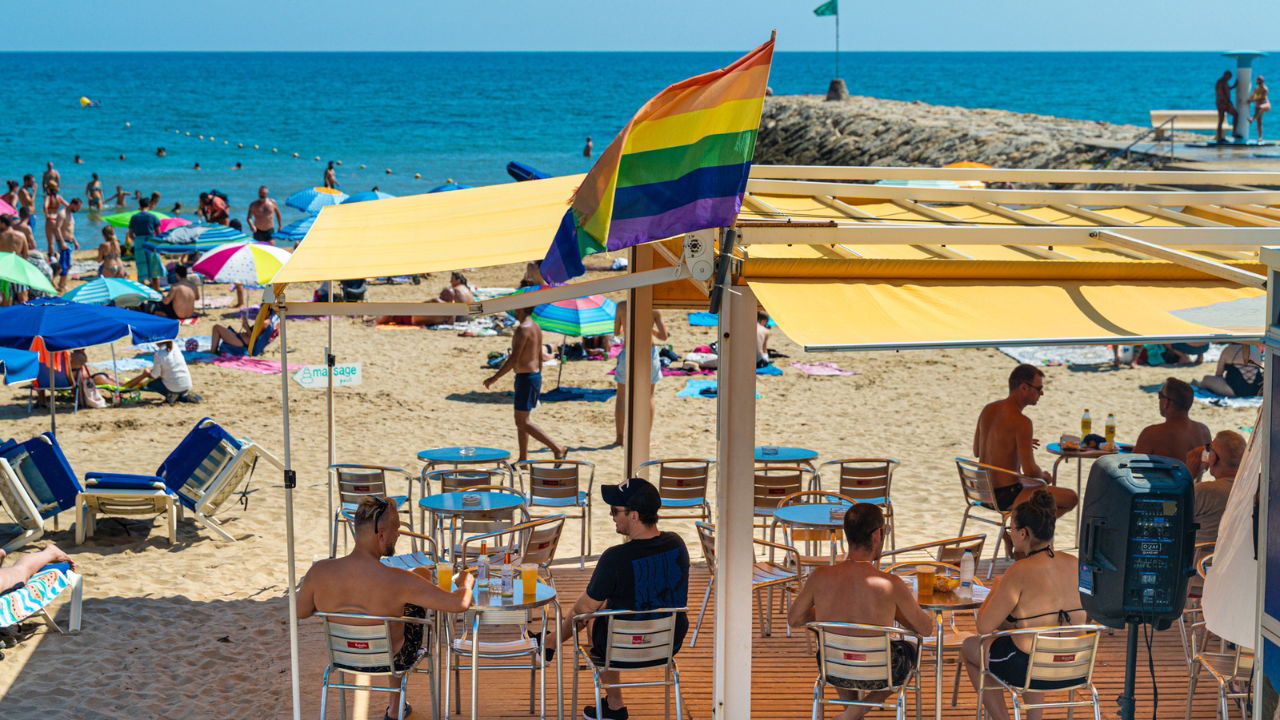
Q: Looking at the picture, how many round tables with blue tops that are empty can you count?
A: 4